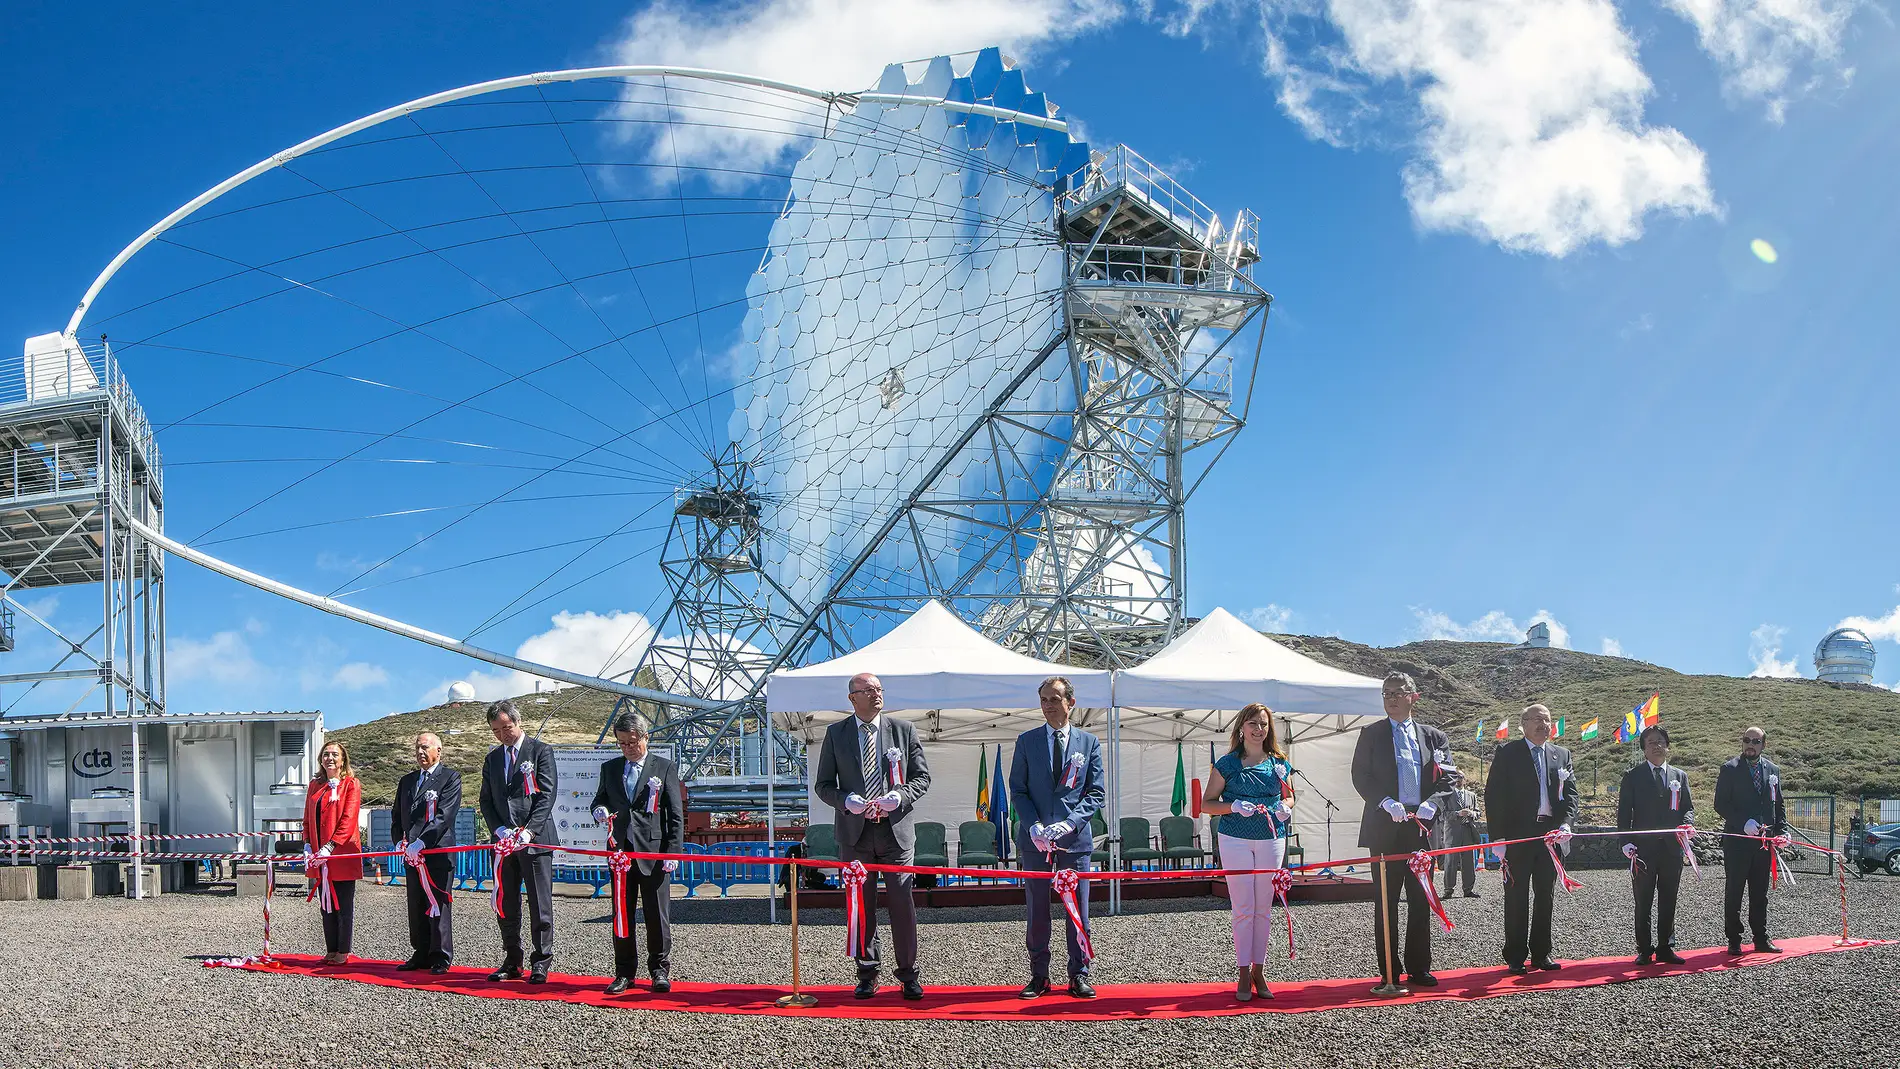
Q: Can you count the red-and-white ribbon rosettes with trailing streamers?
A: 11